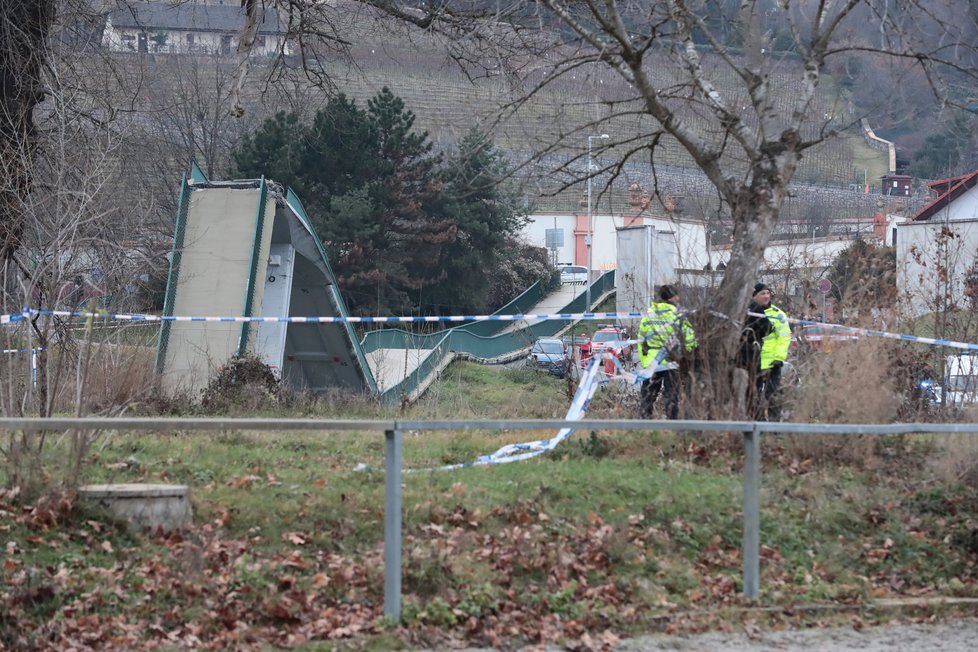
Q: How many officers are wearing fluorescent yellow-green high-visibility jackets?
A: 2